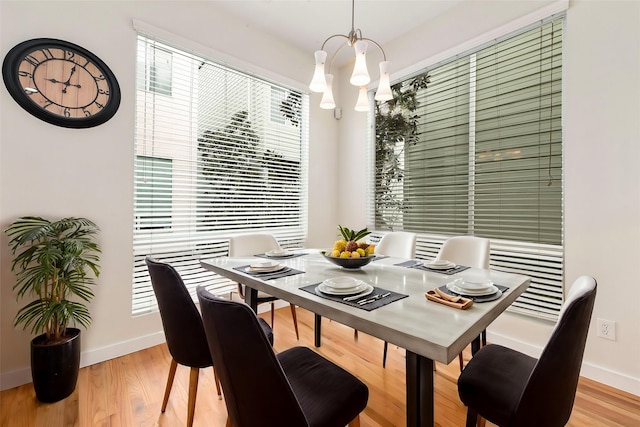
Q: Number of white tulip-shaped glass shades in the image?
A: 5